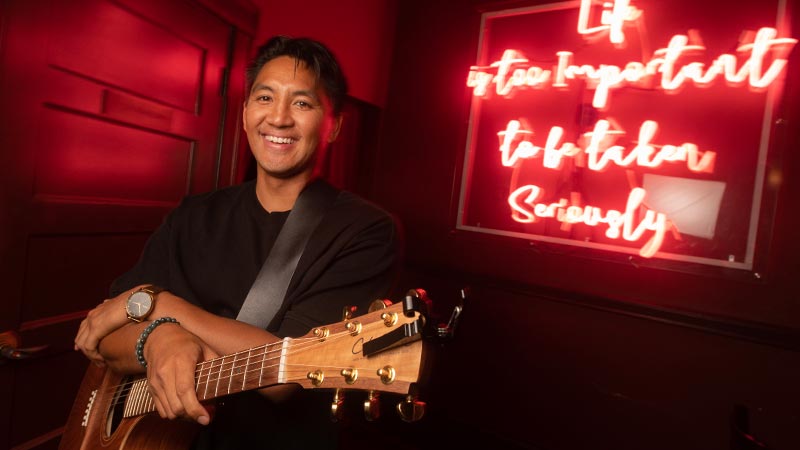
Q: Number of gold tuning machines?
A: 6